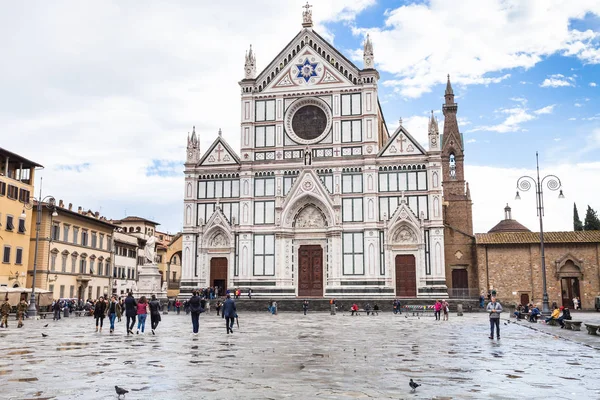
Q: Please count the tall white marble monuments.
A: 1